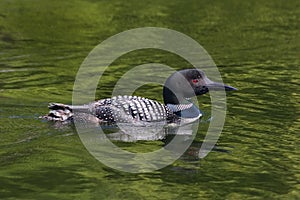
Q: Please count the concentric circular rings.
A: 2